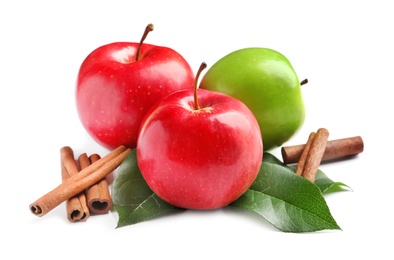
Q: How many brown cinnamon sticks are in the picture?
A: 5